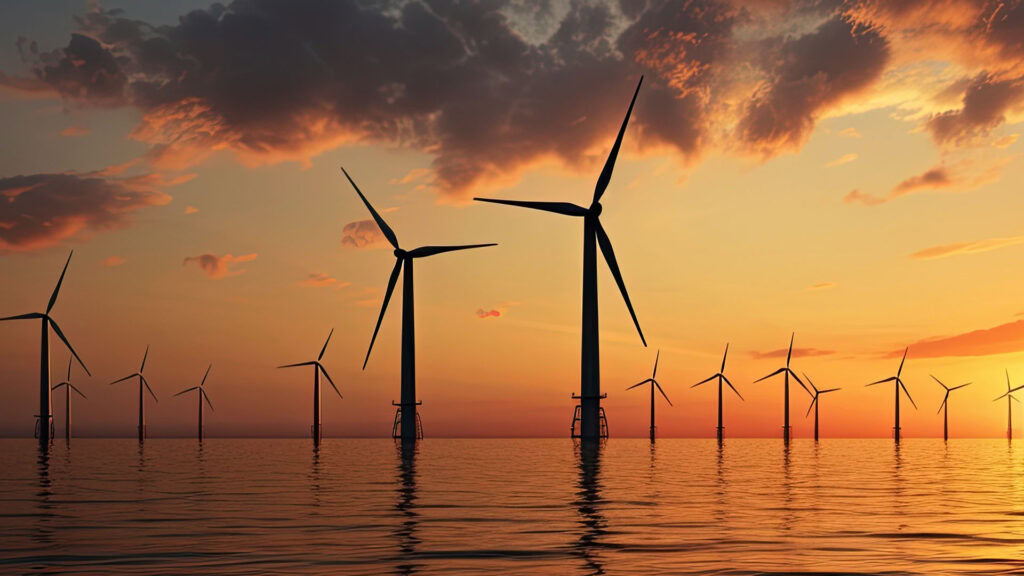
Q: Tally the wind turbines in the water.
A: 14